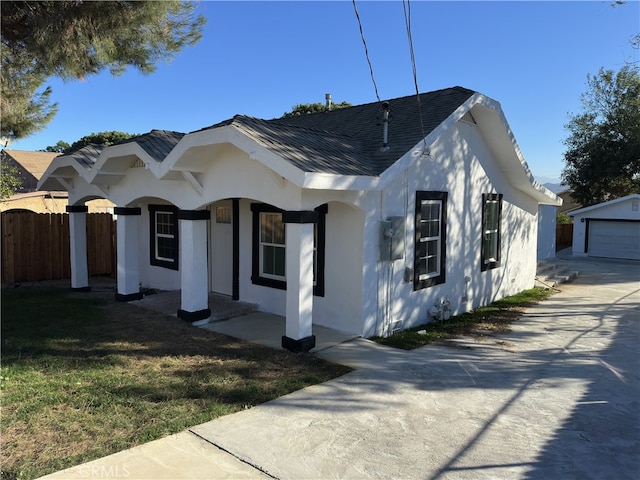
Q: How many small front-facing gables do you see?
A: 3